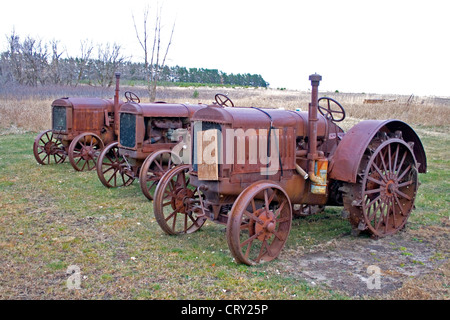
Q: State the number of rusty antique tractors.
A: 3